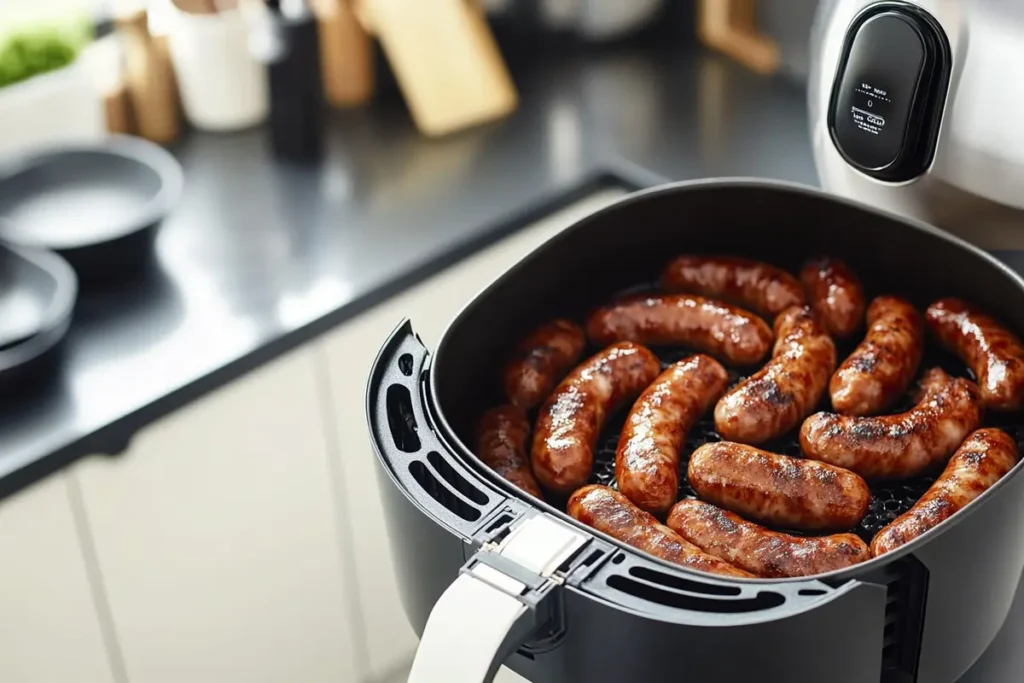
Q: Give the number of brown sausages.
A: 15